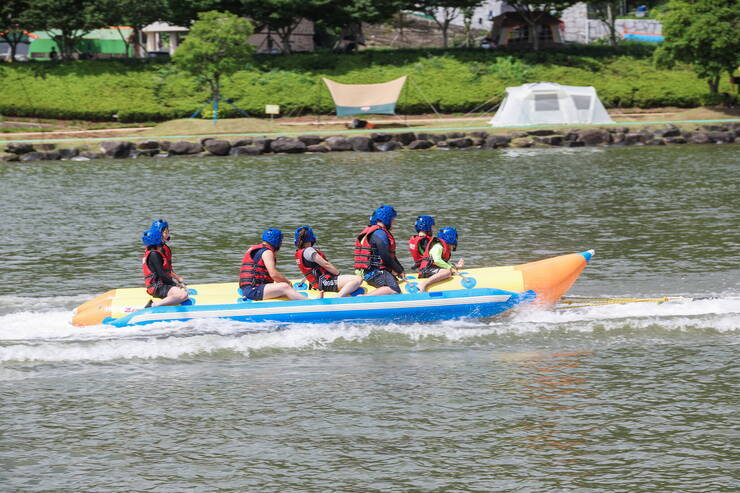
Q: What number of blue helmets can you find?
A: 7